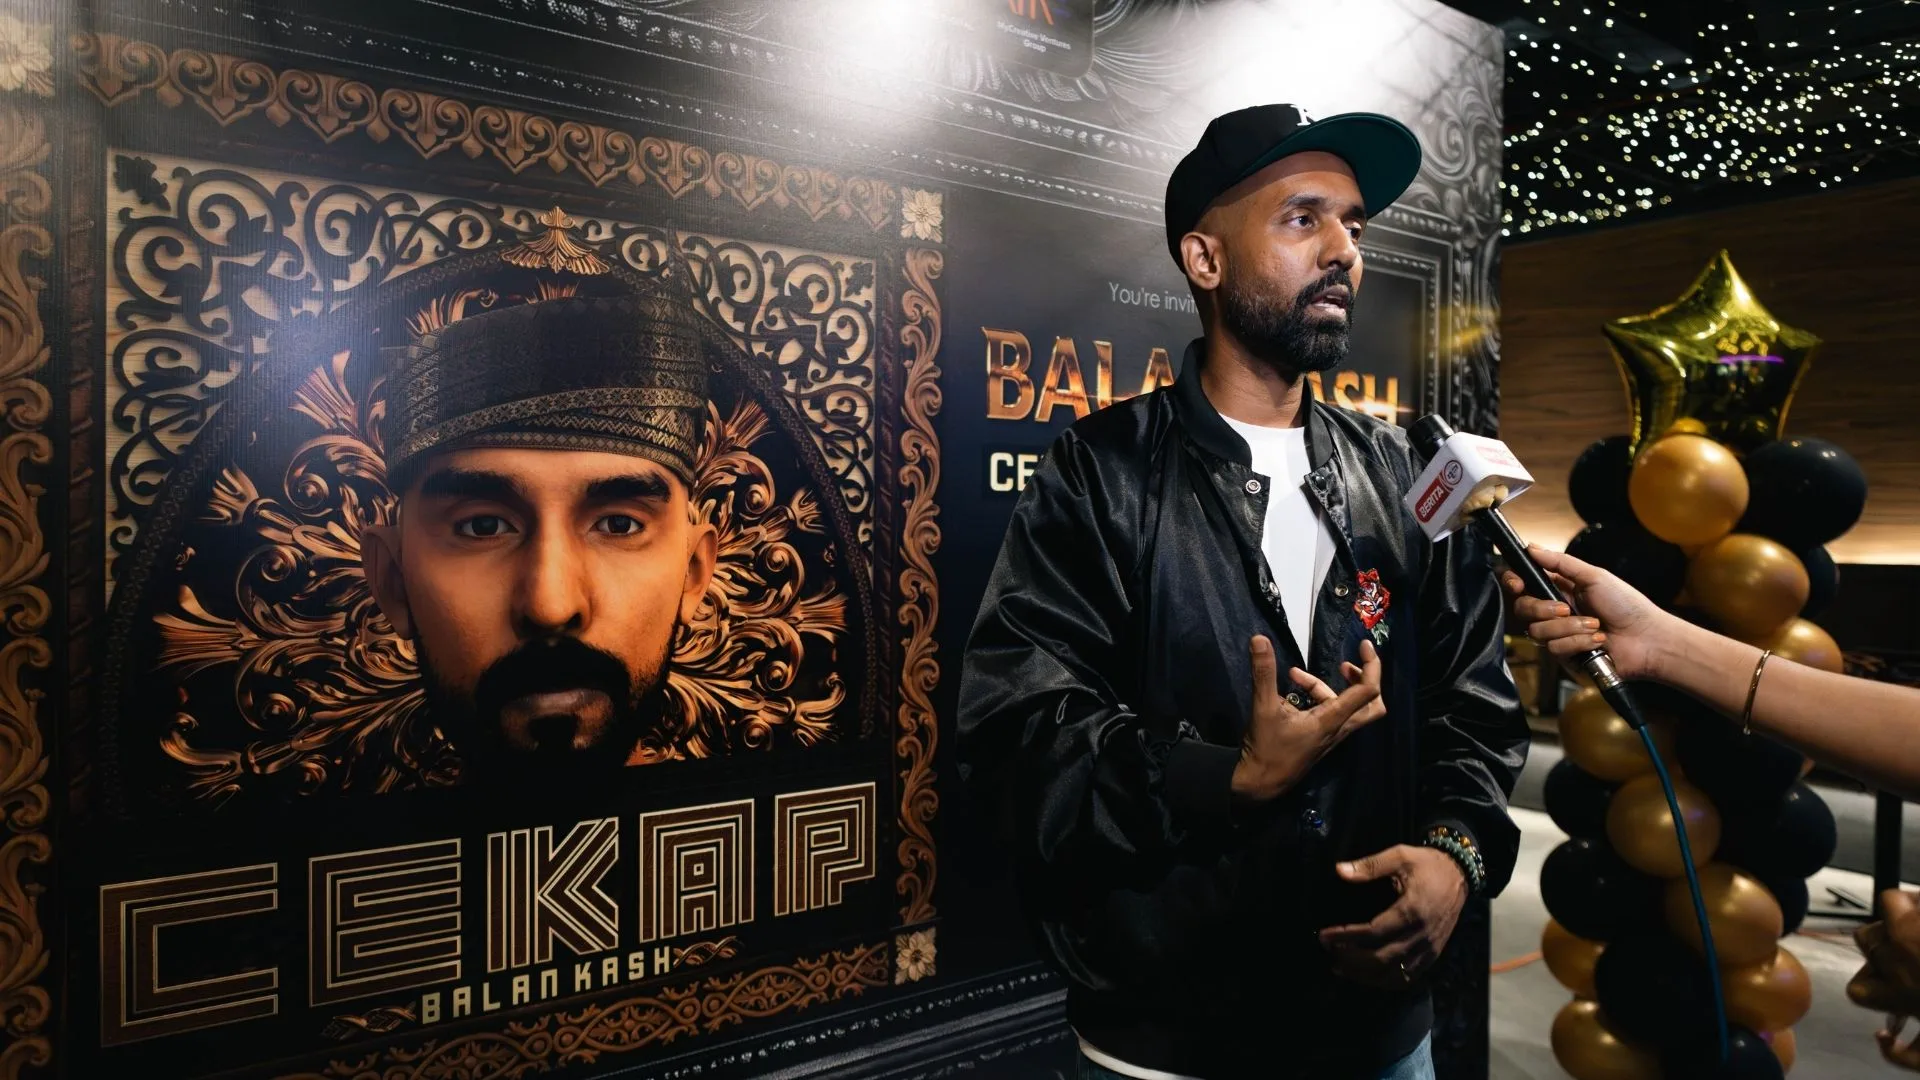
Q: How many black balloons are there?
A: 11